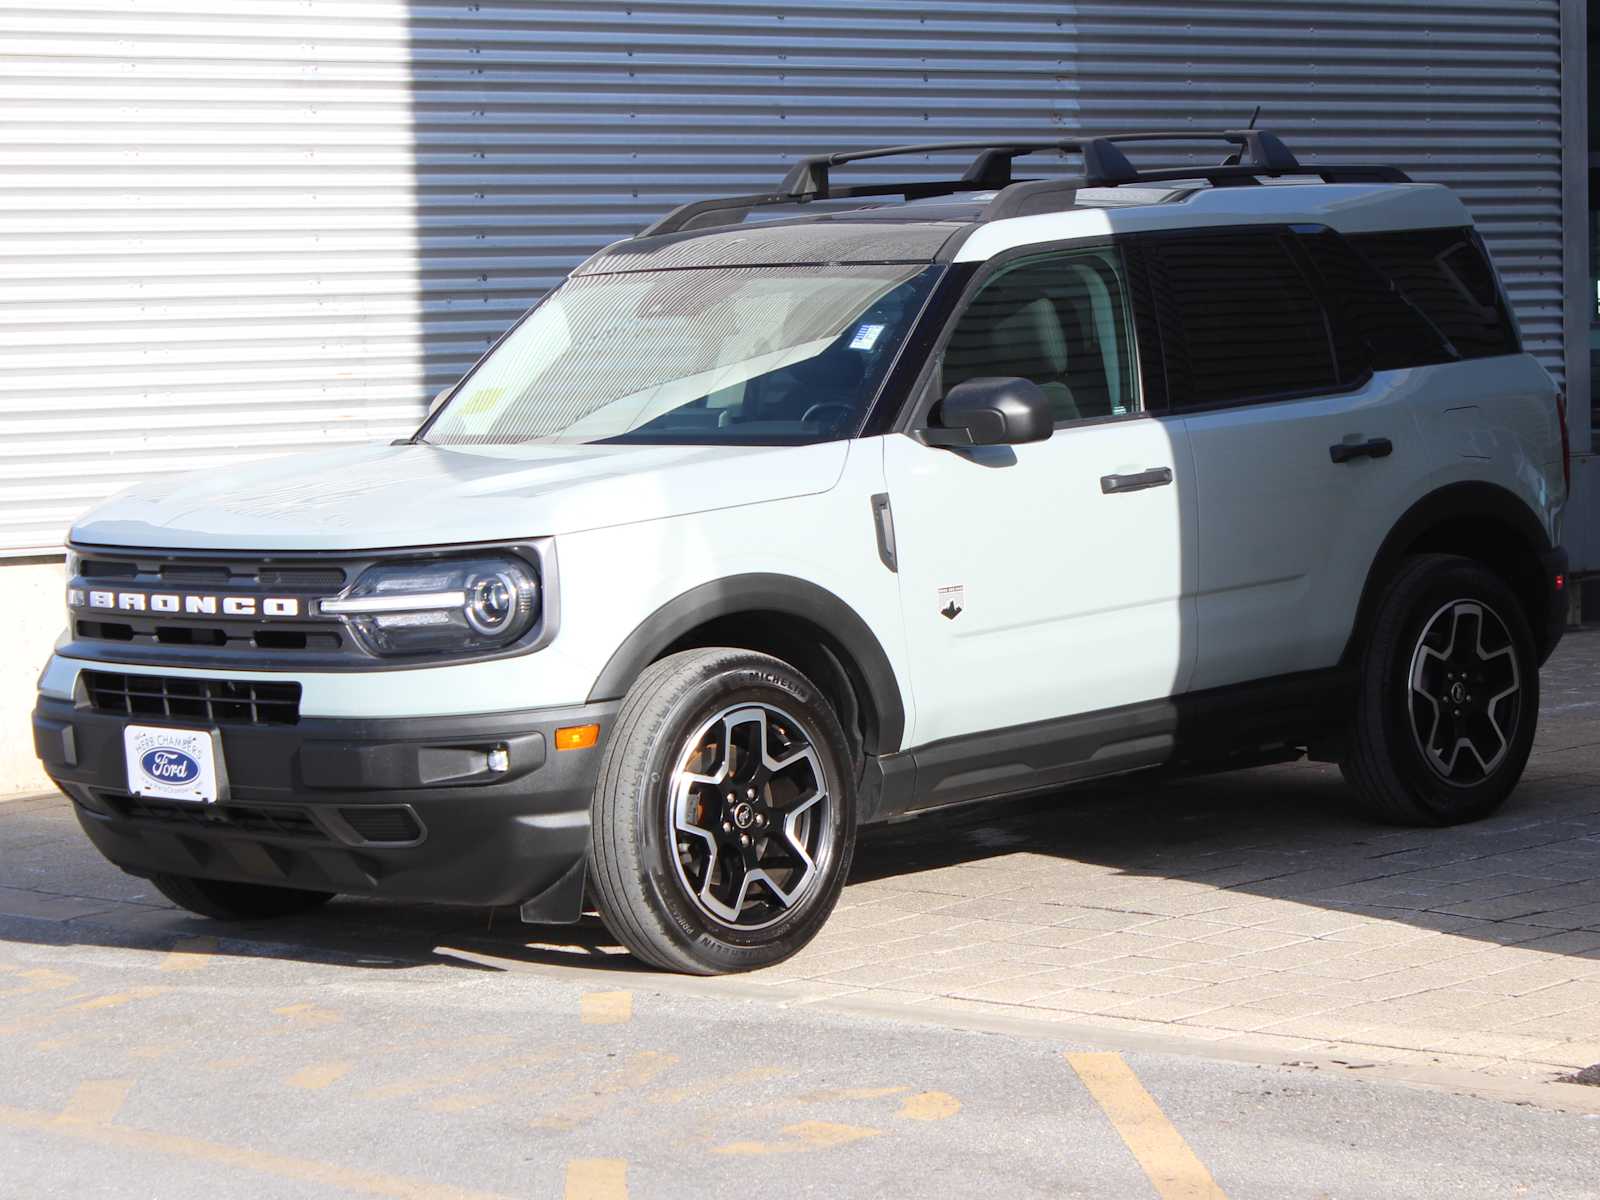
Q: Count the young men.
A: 0